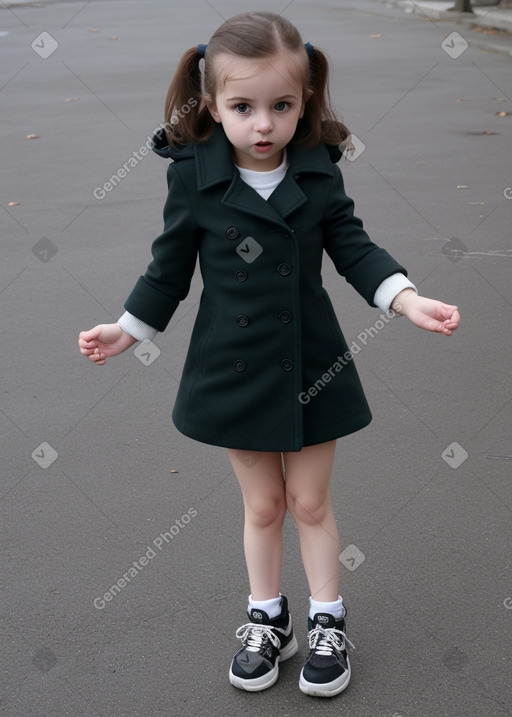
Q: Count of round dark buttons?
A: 7